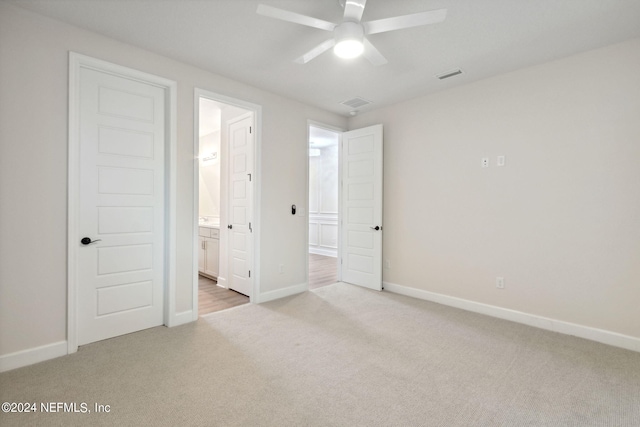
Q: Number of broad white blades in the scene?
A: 5